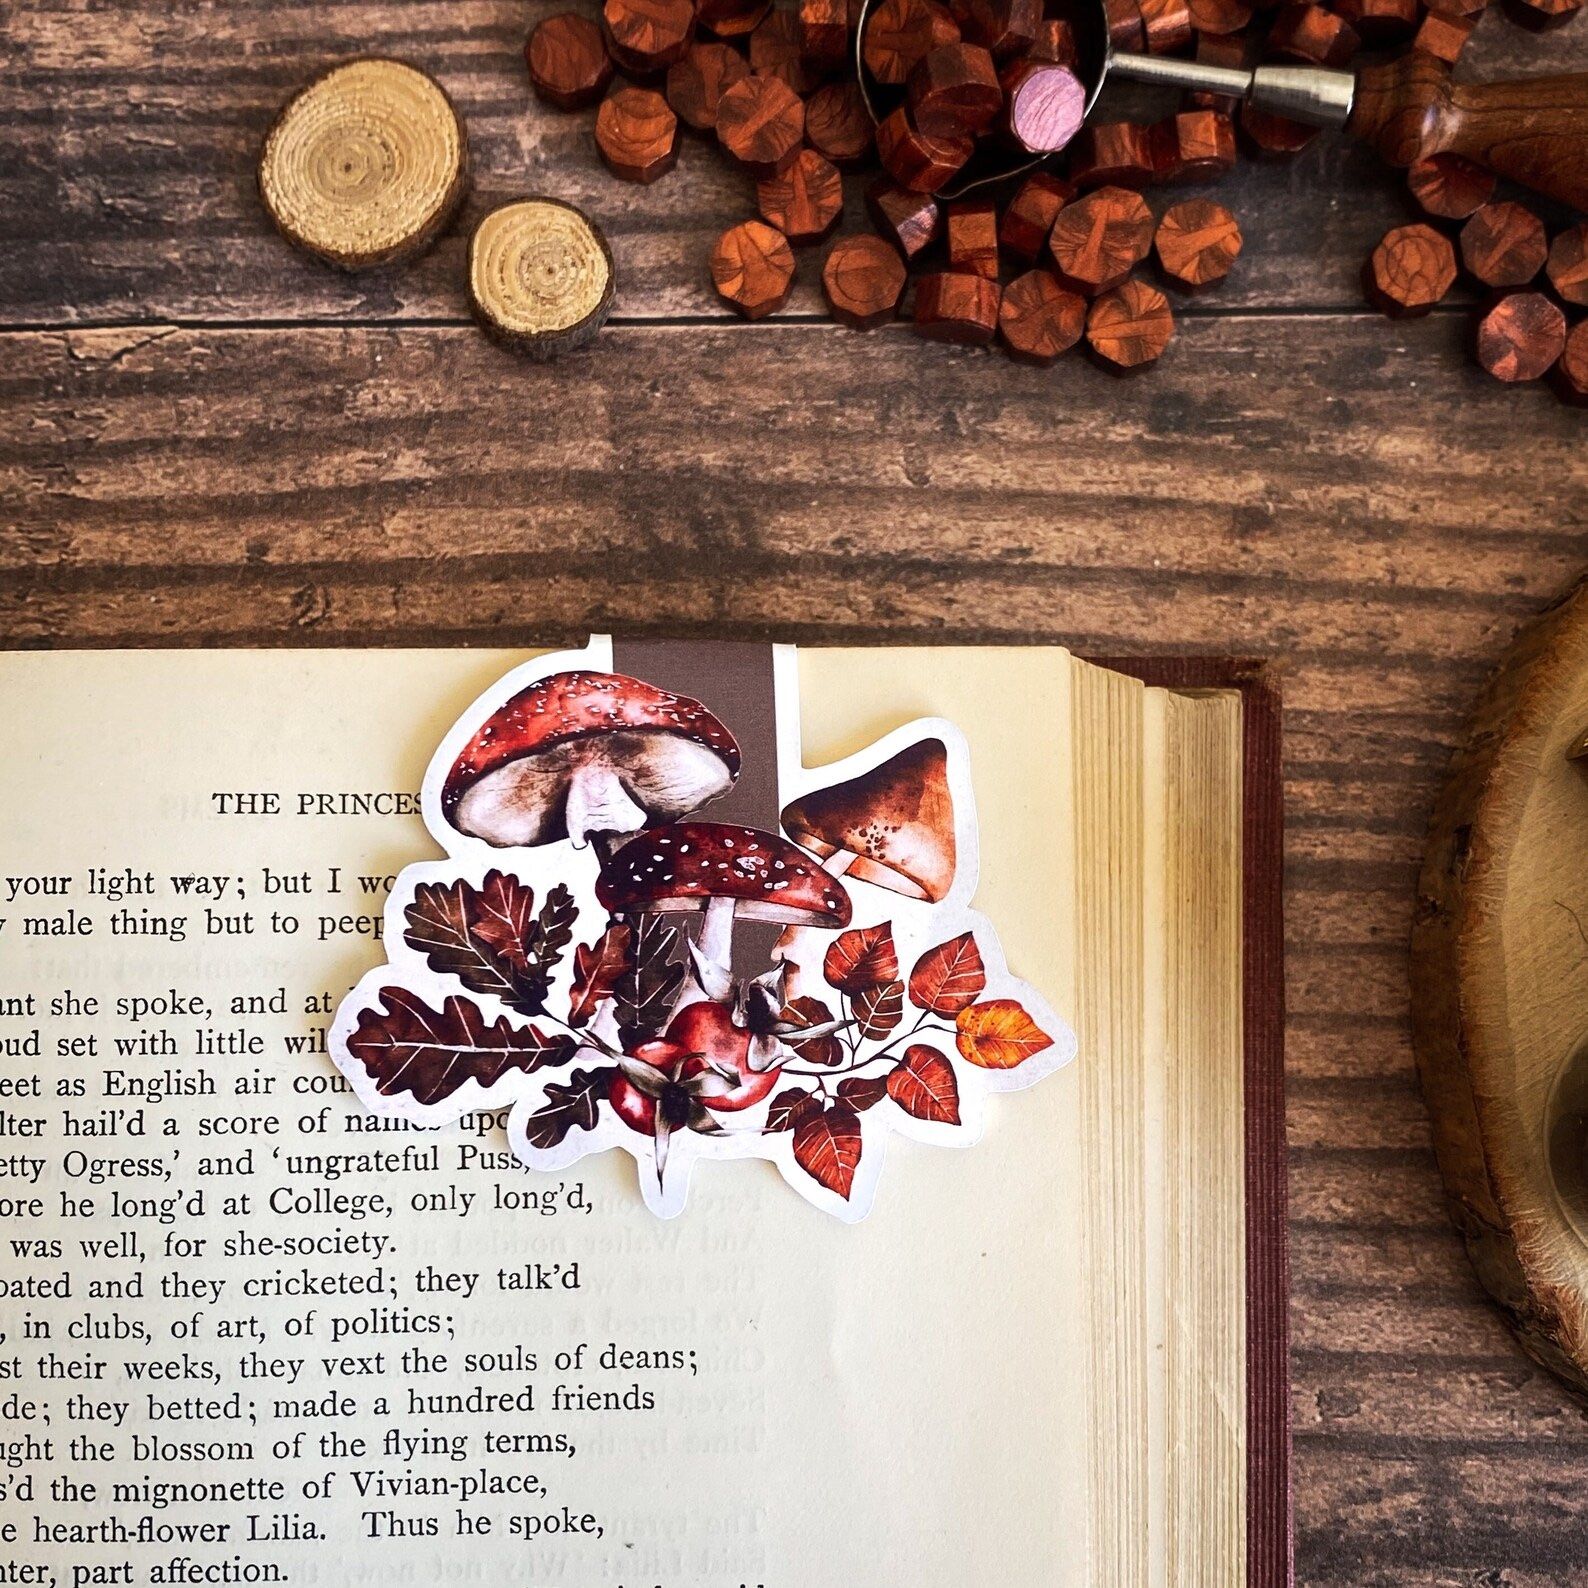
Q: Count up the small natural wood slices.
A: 2